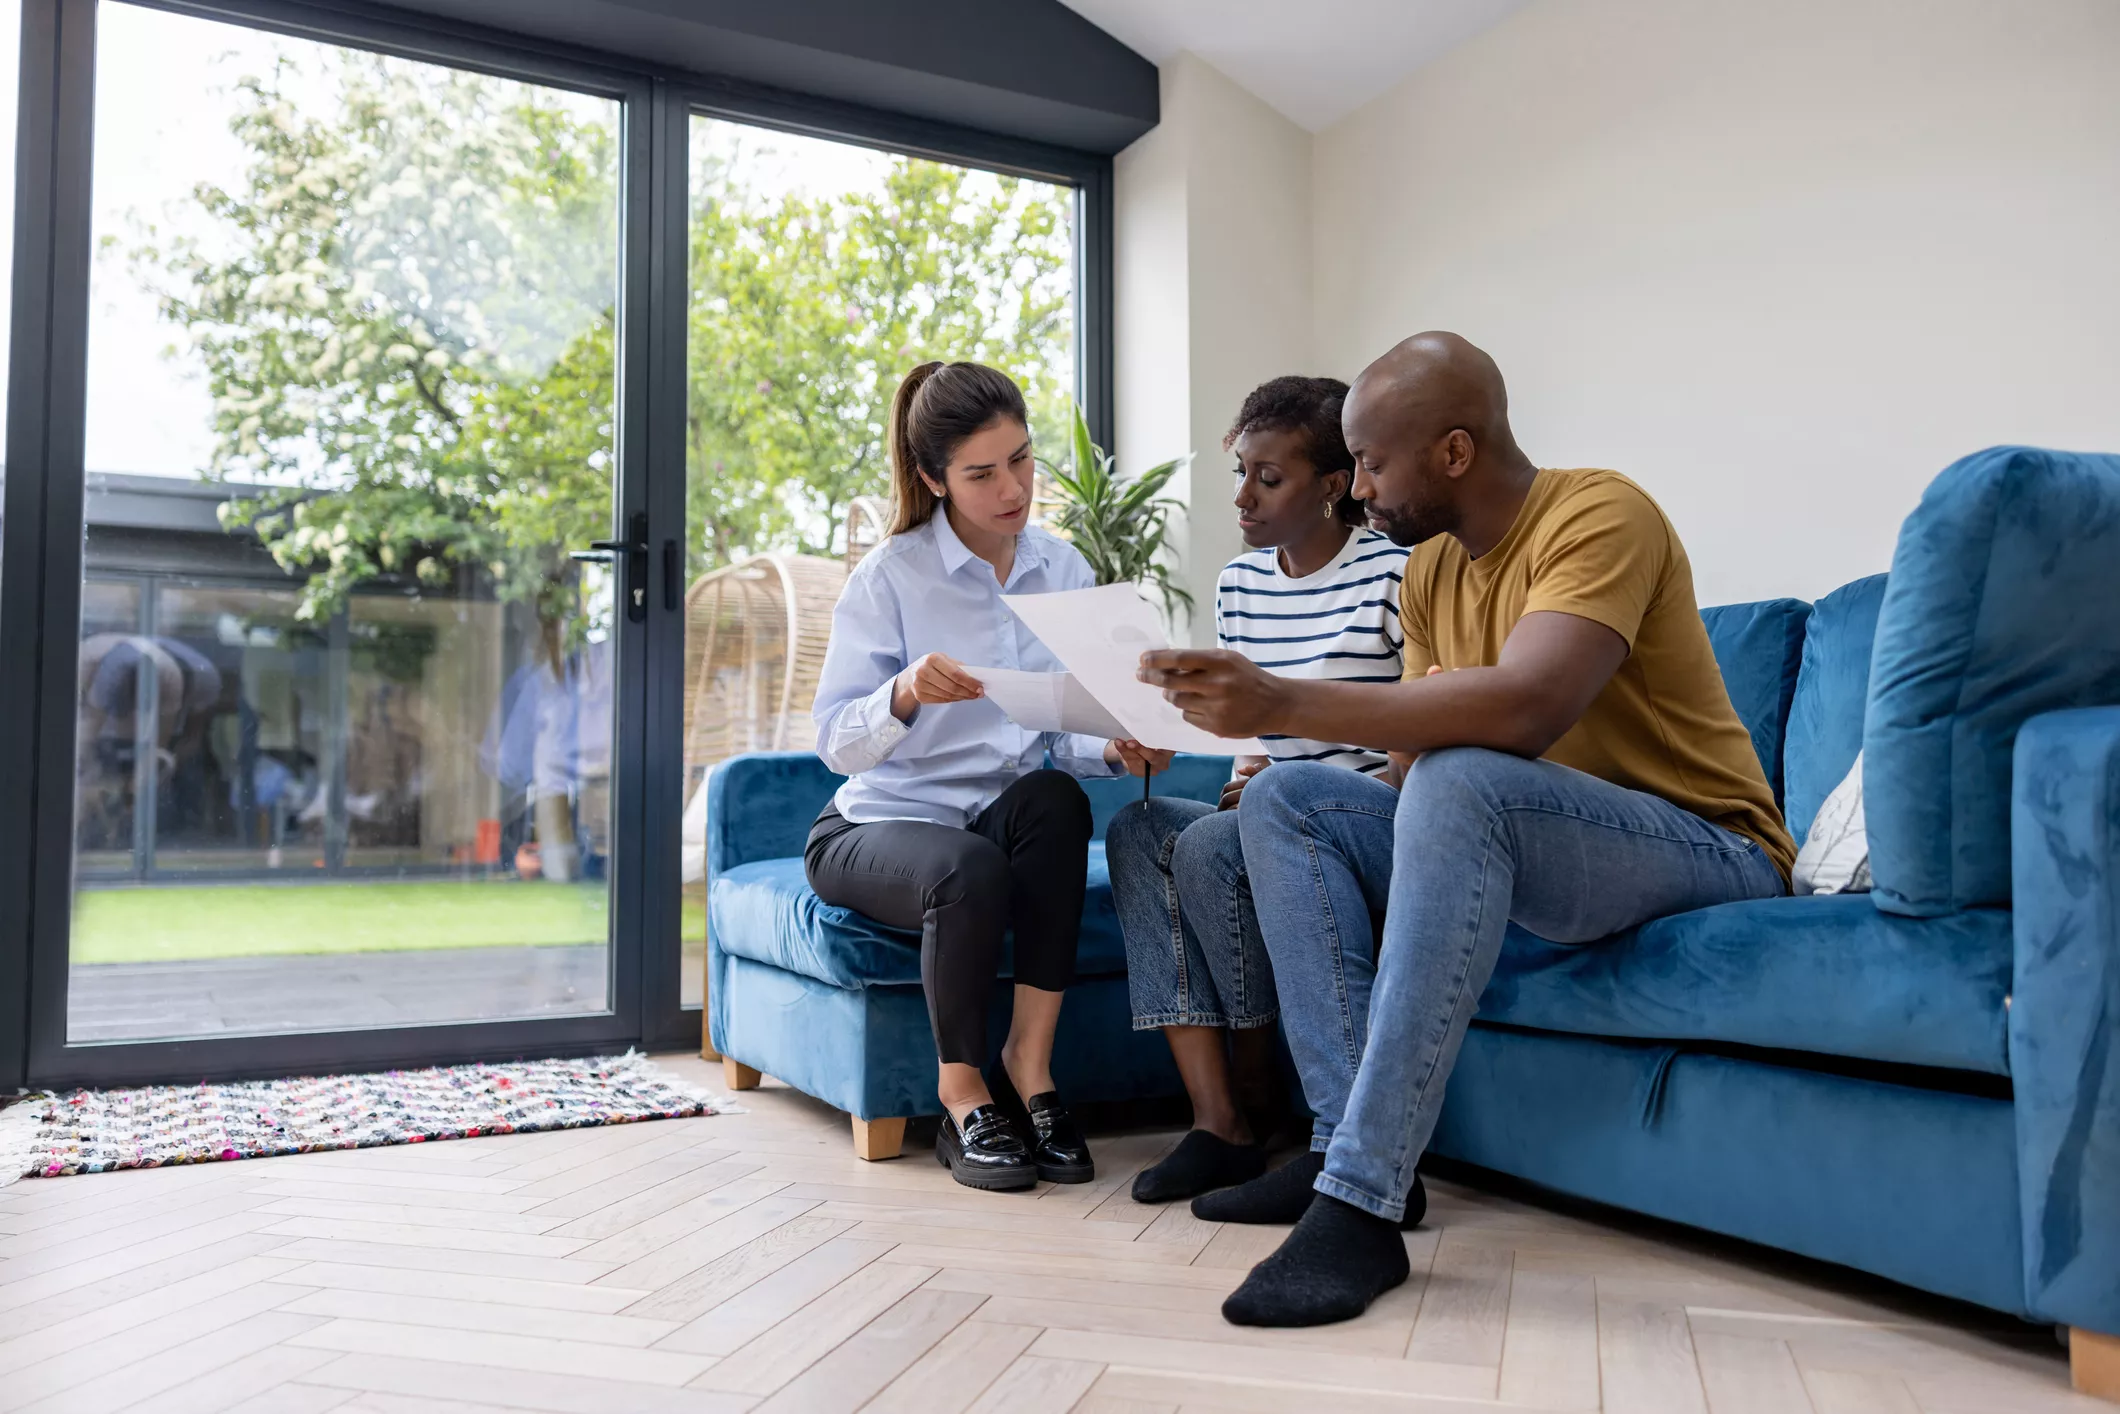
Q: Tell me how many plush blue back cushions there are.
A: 3